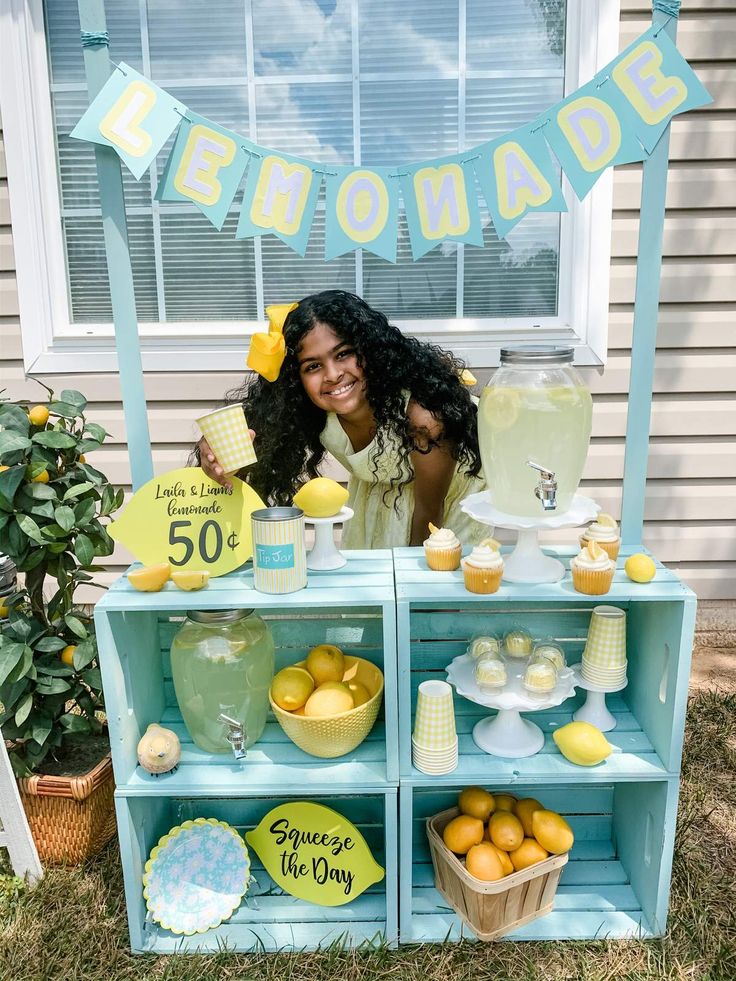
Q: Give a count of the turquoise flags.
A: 8